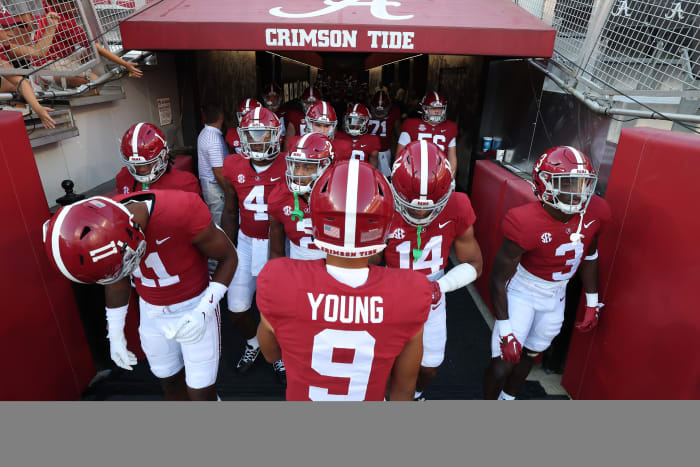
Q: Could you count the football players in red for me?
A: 14